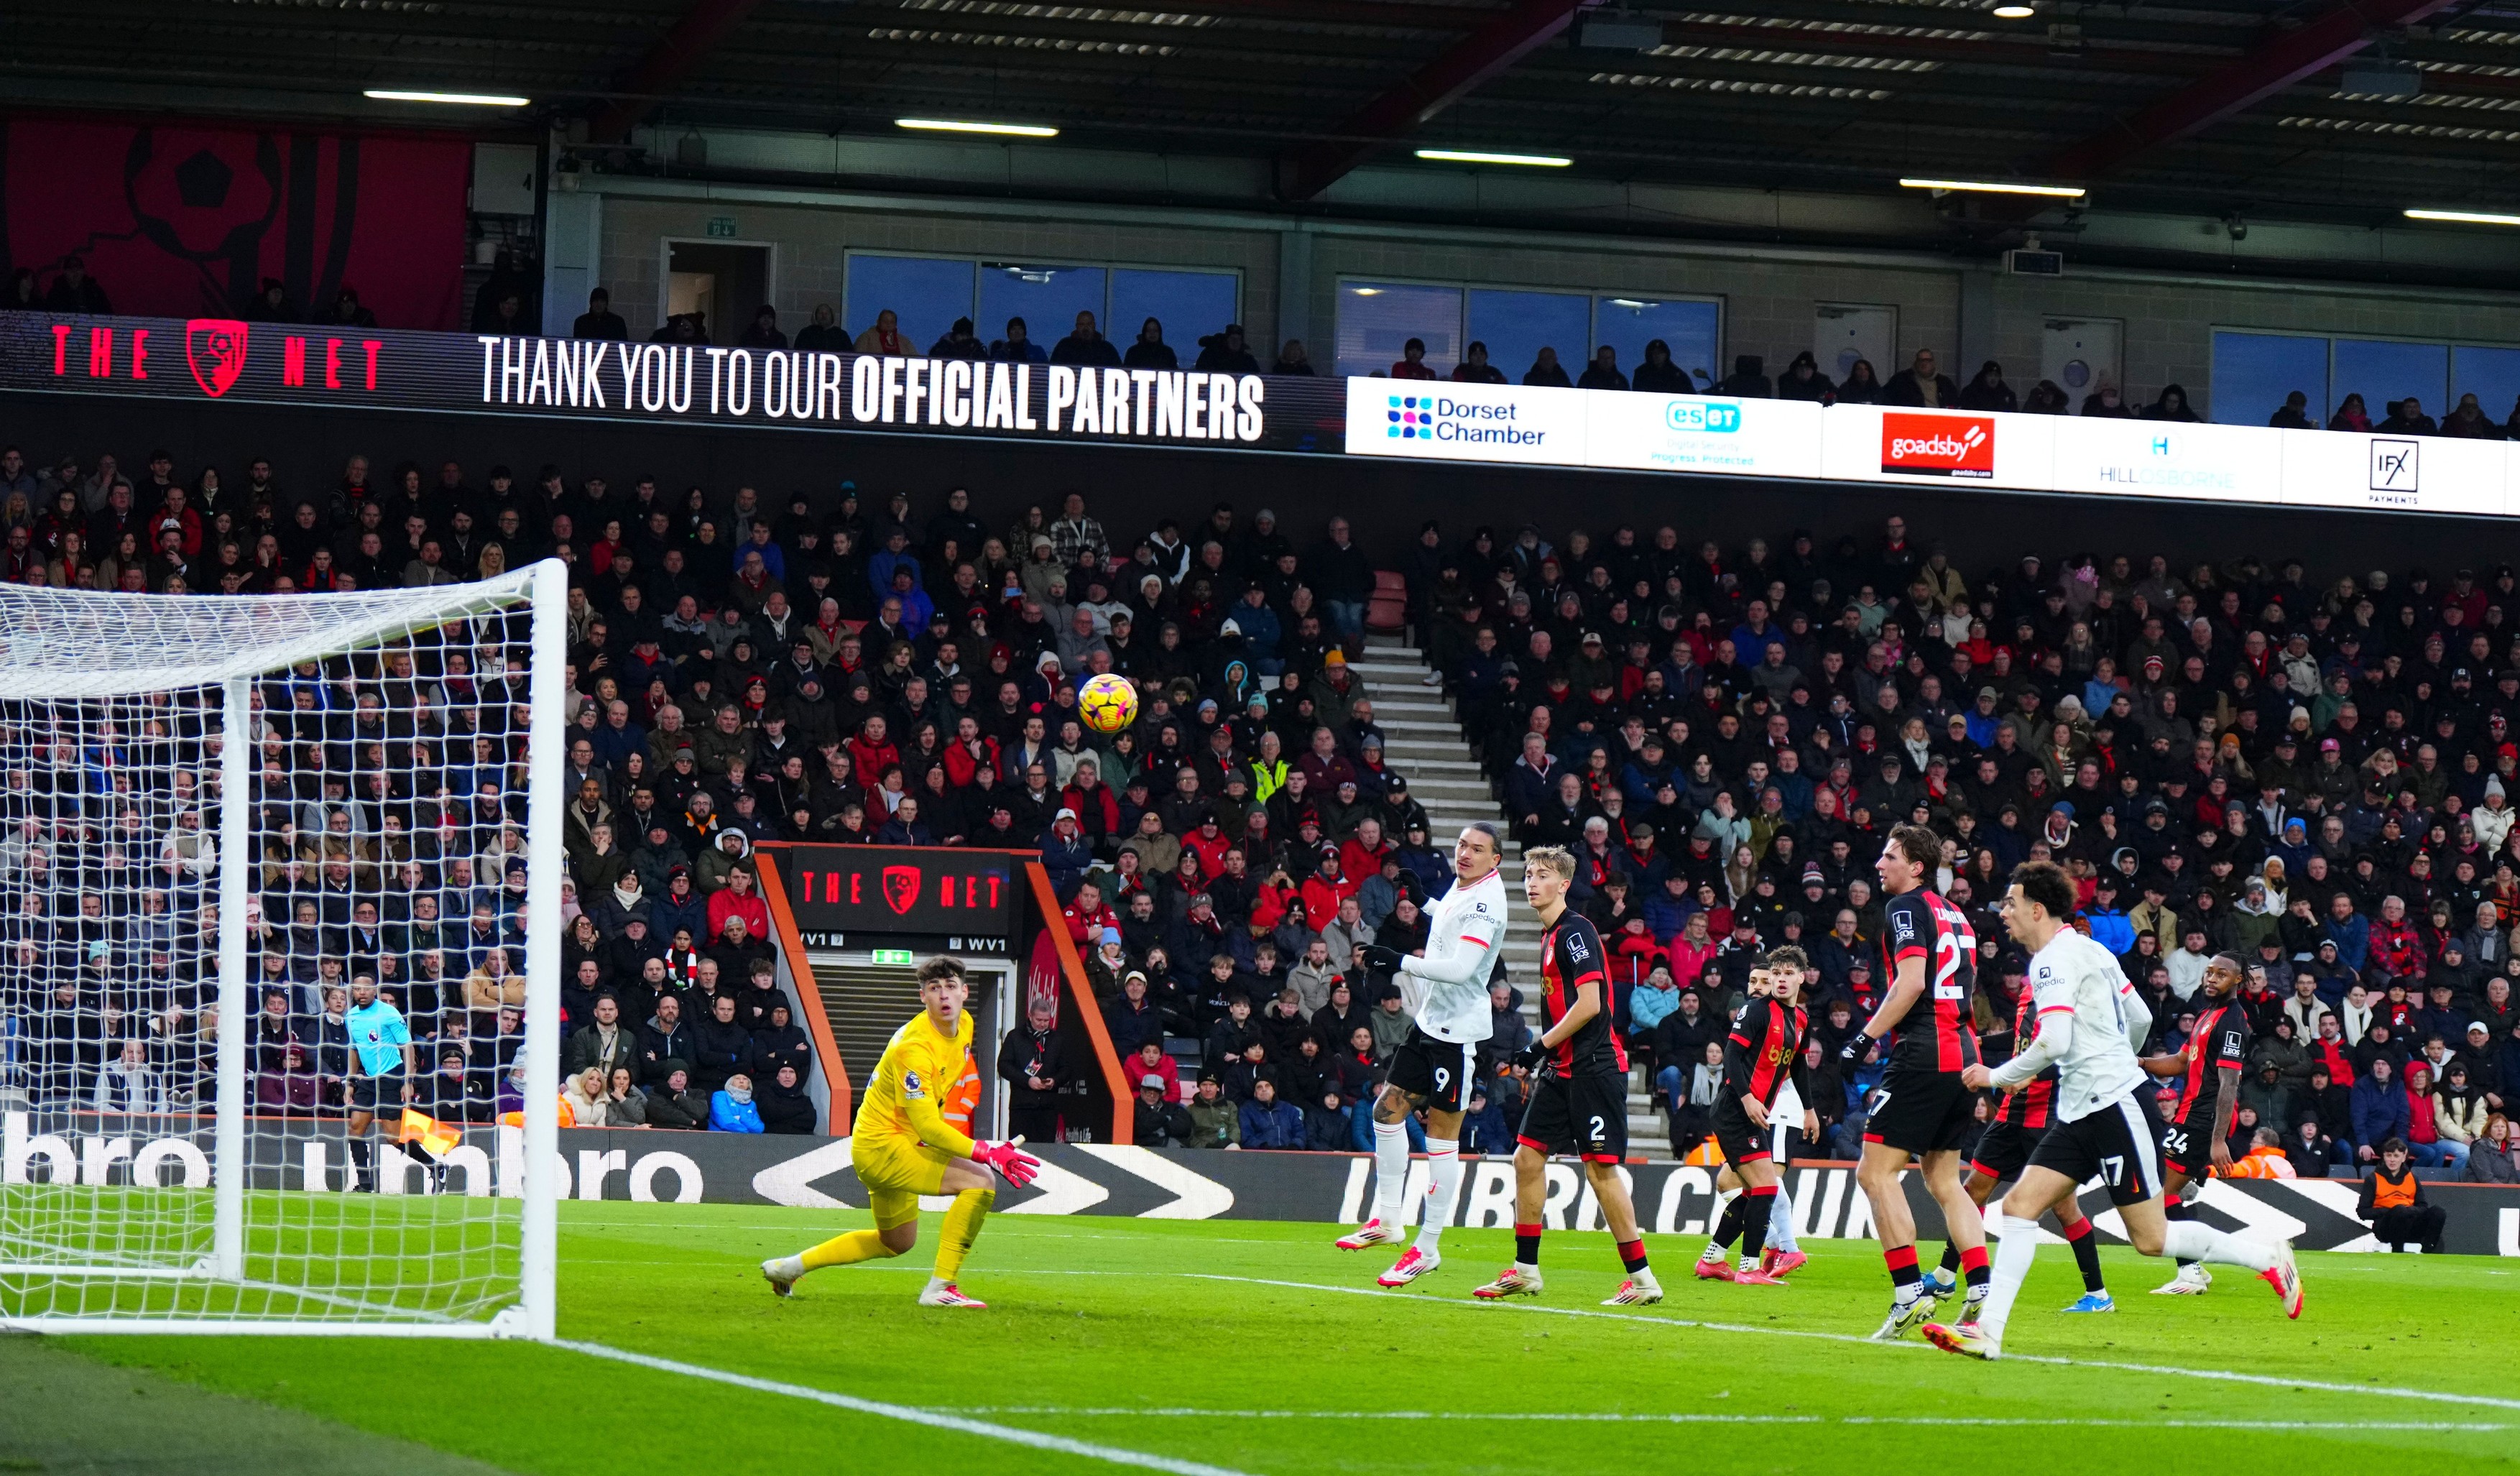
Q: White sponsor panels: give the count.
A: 5